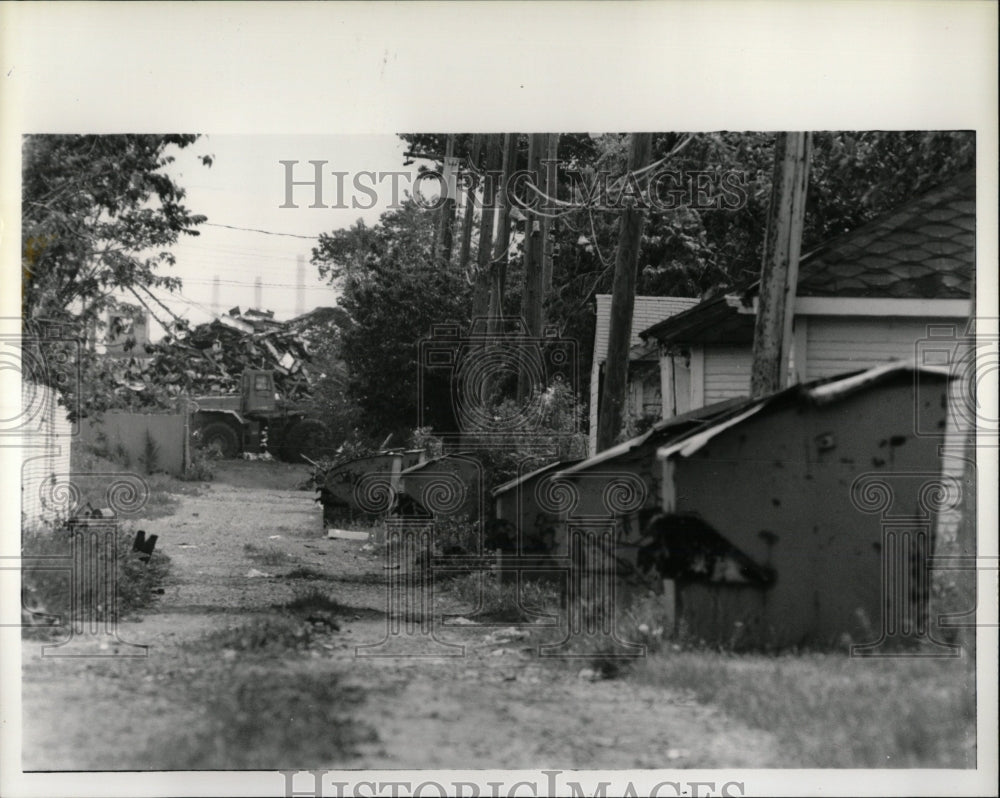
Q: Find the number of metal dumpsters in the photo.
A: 5